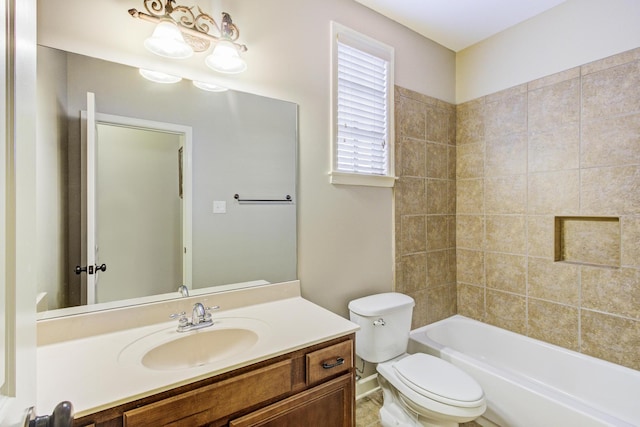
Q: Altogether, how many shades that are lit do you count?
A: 2